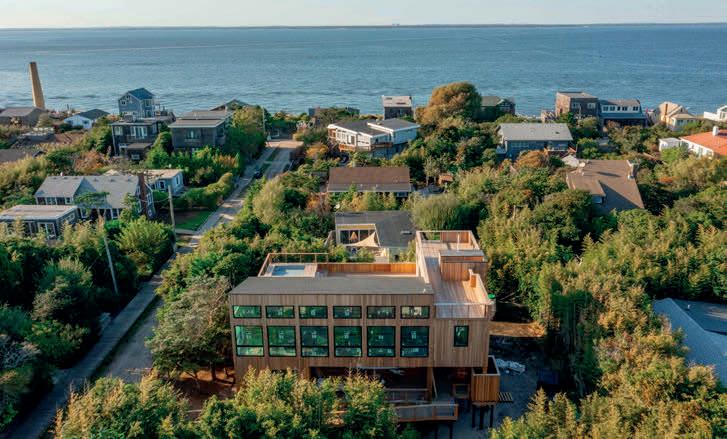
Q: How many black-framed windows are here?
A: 13